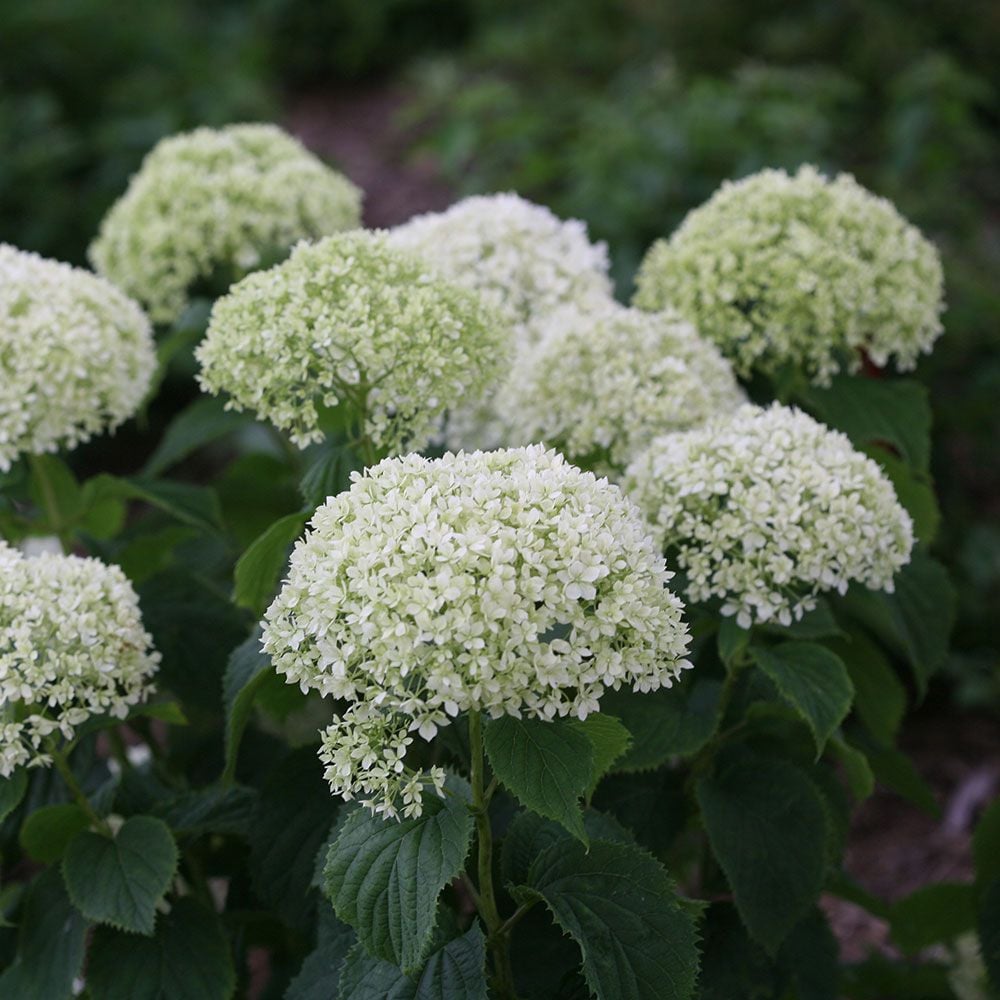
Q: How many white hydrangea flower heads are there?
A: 9